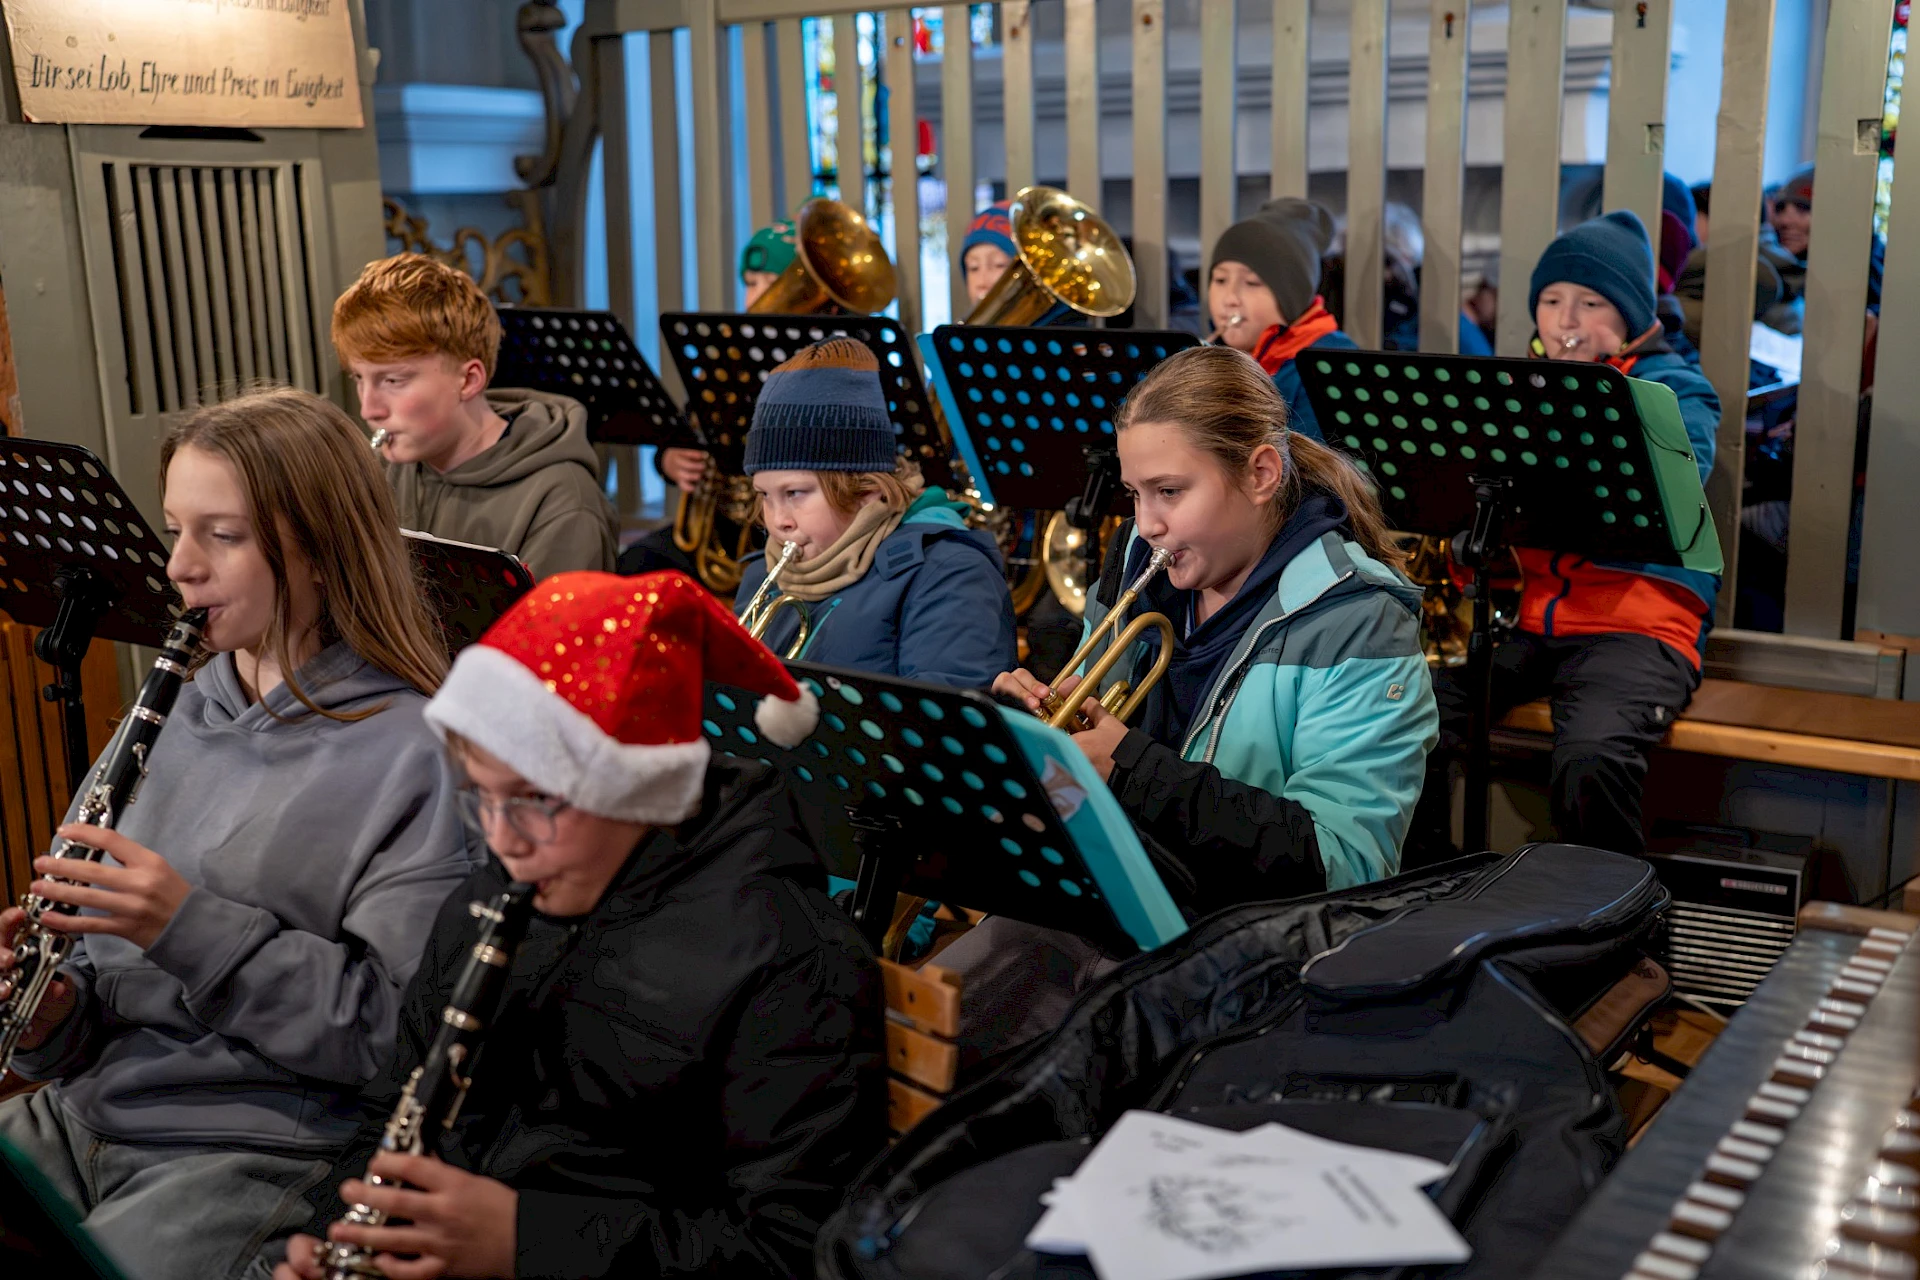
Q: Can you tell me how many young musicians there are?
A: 9